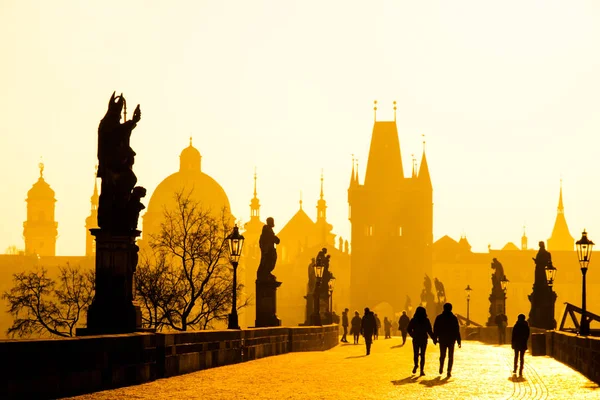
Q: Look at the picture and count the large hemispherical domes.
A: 1